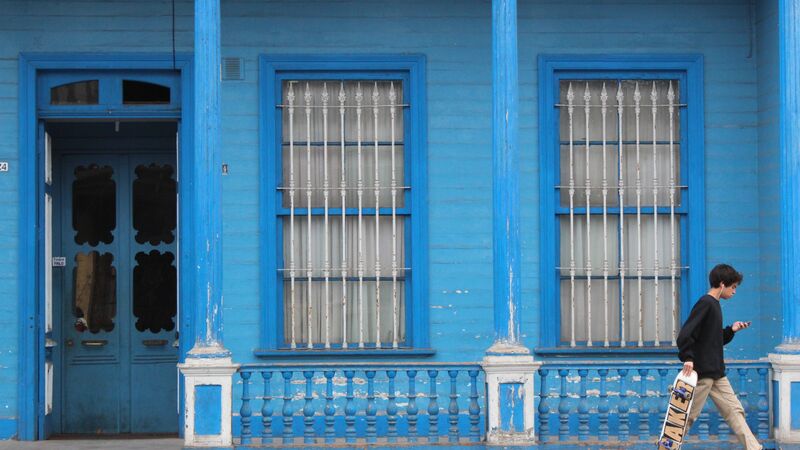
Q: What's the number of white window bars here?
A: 14